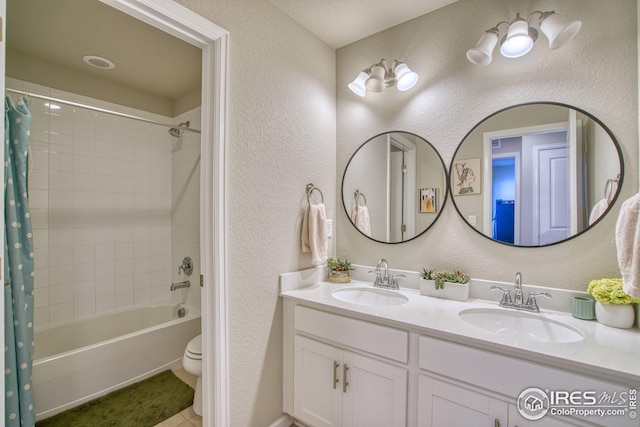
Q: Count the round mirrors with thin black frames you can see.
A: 2